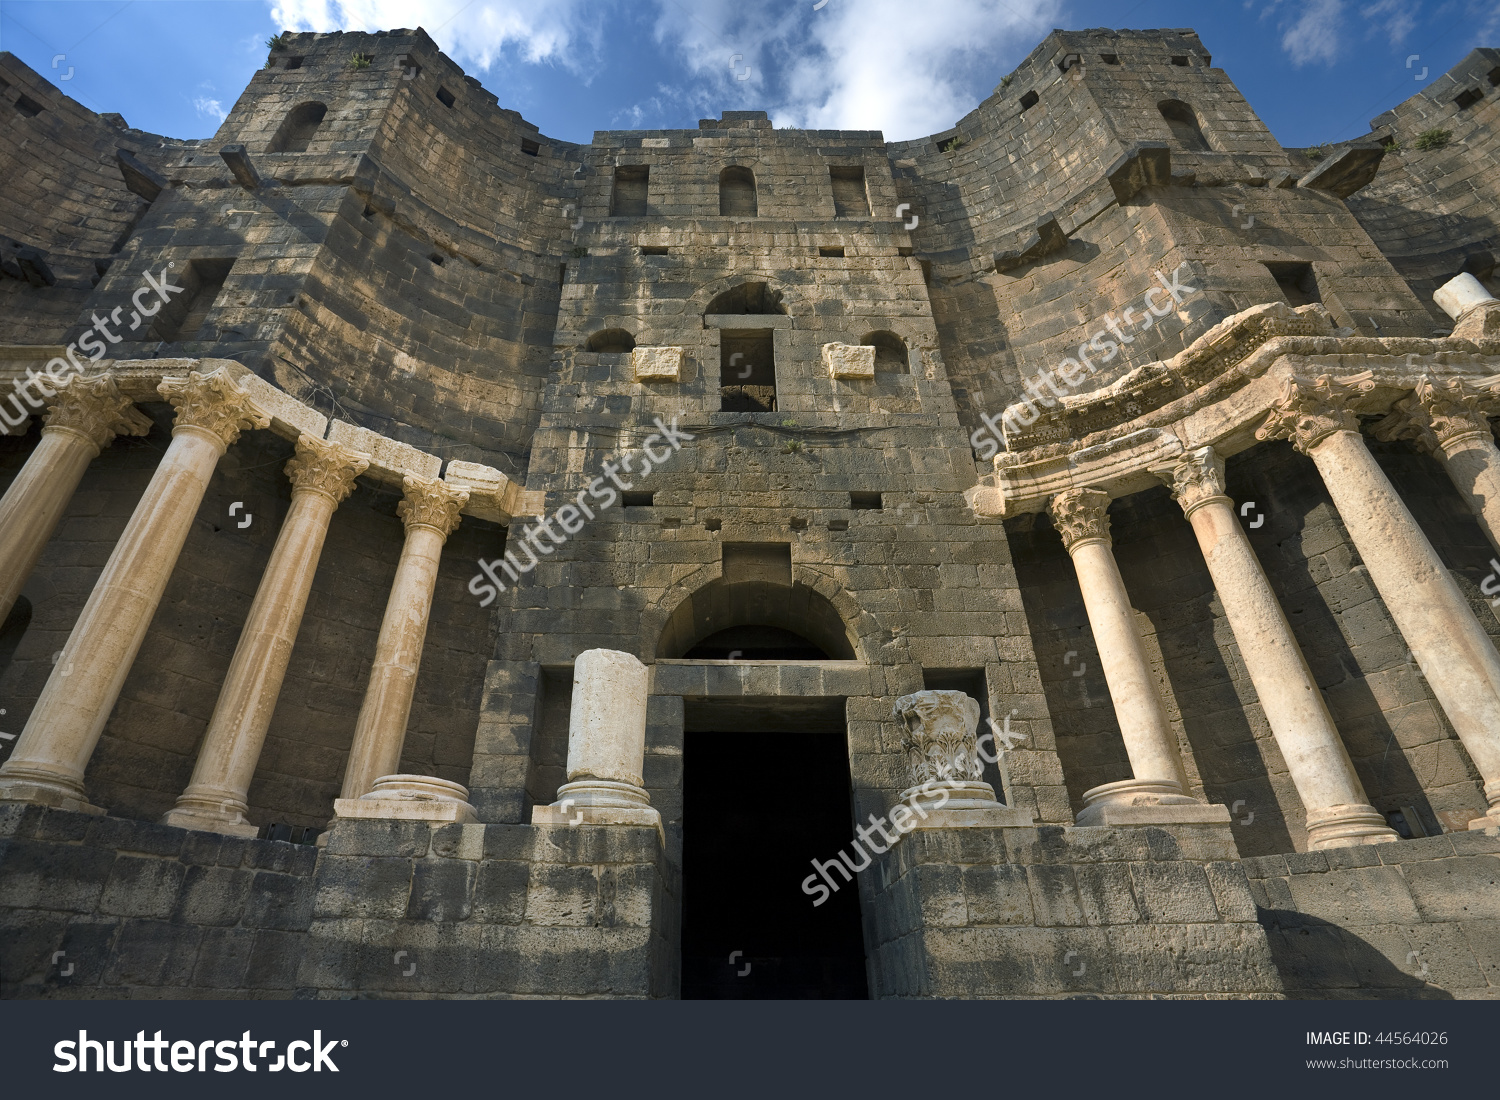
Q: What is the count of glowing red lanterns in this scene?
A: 0